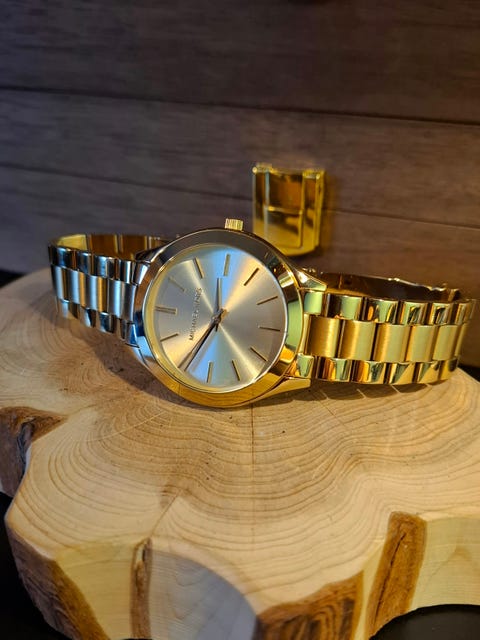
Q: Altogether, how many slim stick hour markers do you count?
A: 12